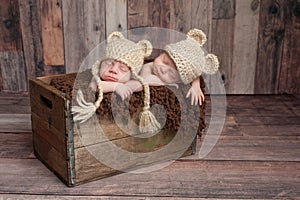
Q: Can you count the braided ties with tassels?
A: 2